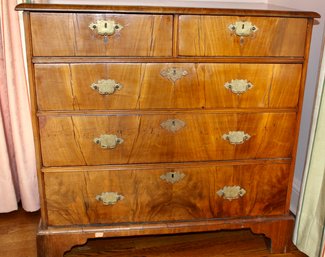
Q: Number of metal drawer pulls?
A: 8